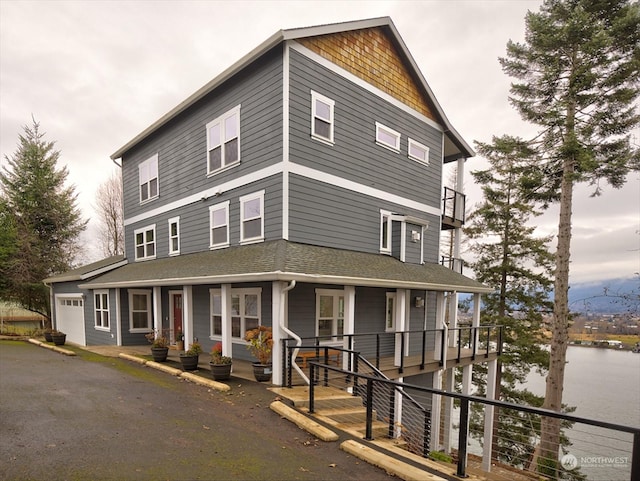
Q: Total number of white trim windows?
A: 15